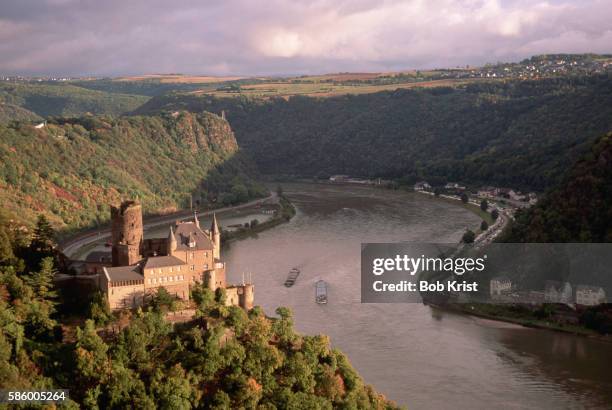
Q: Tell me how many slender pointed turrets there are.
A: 3